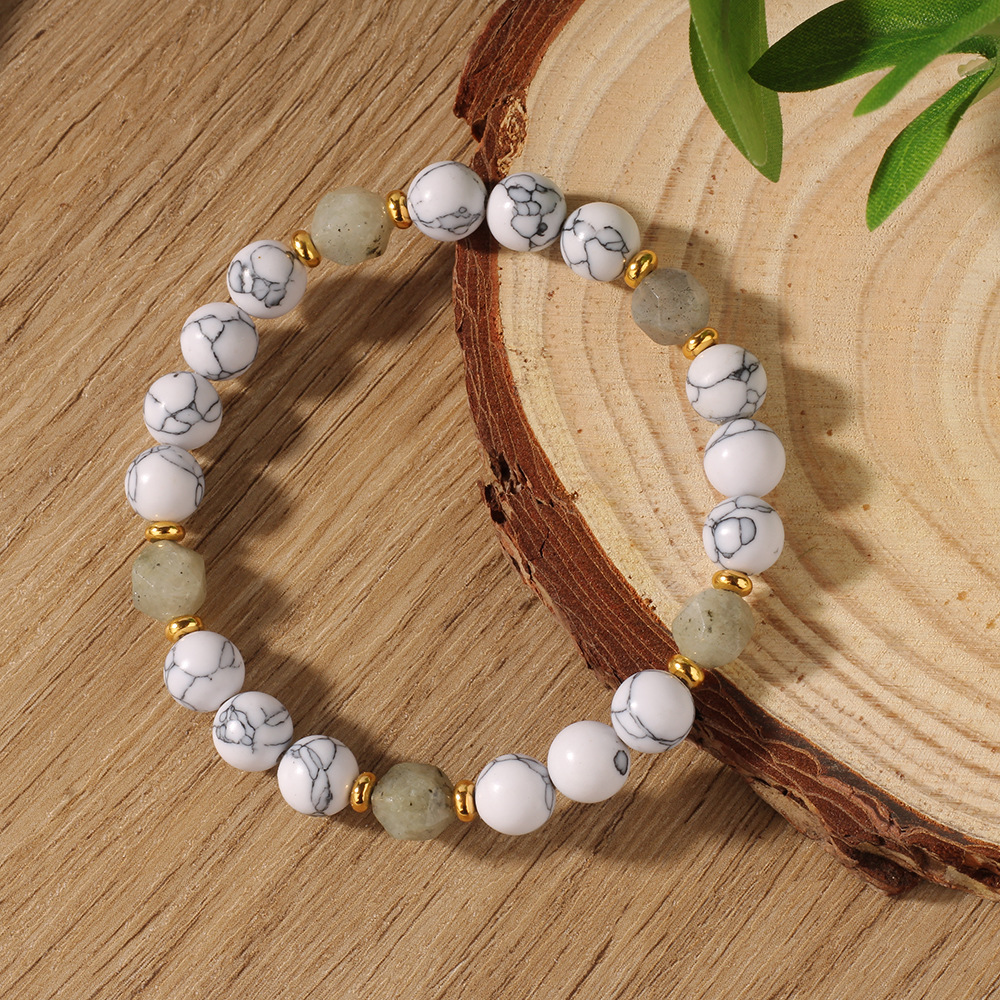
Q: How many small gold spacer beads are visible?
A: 10